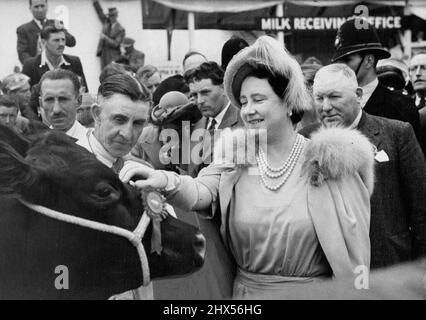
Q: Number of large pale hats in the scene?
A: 1